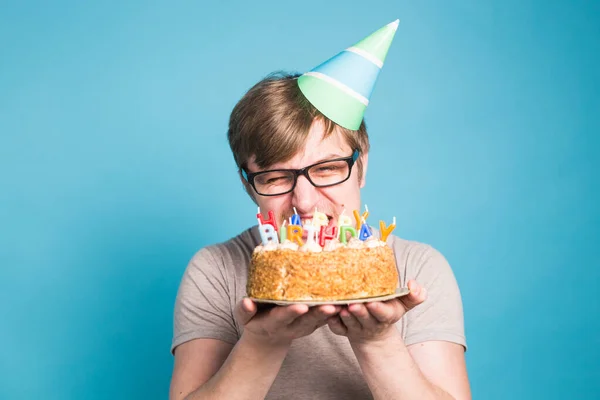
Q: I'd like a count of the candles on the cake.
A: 13